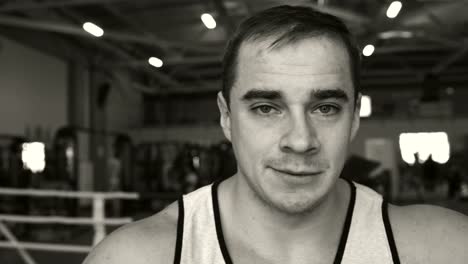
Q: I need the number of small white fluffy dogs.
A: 0